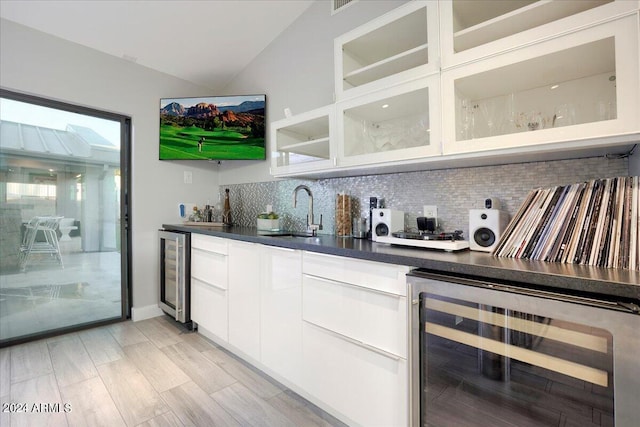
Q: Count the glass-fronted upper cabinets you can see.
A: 5